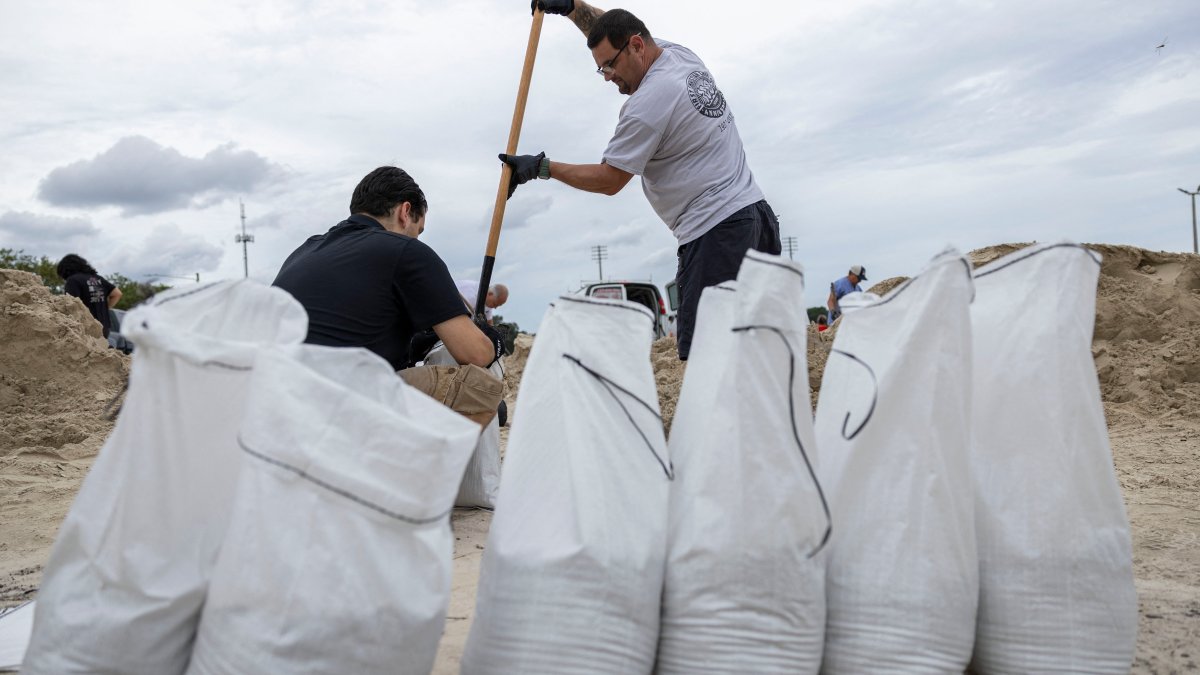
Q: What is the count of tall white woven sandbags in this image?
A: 6